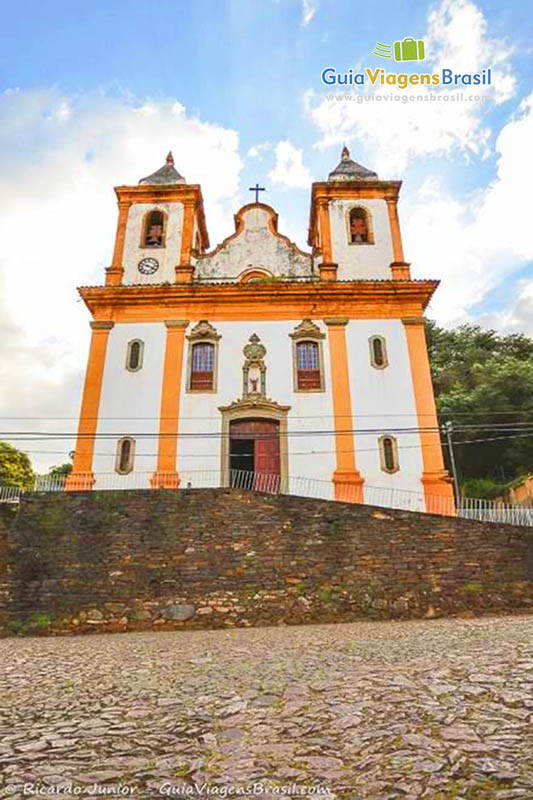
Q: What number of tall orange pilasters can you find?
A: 4